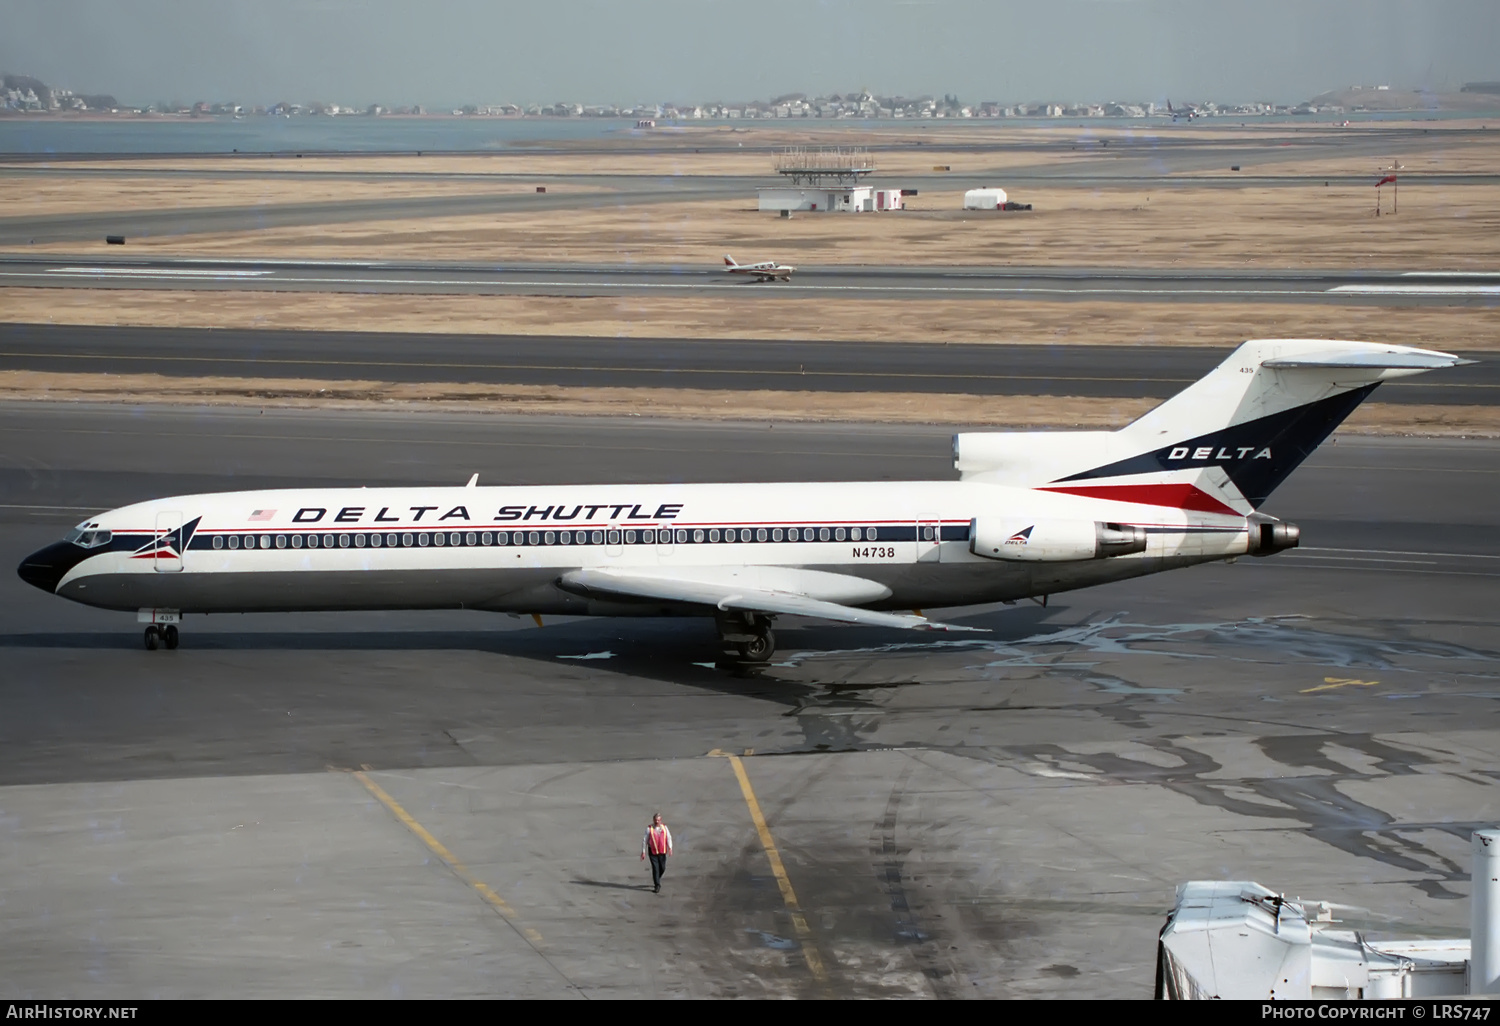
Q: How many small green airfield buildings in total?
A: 0